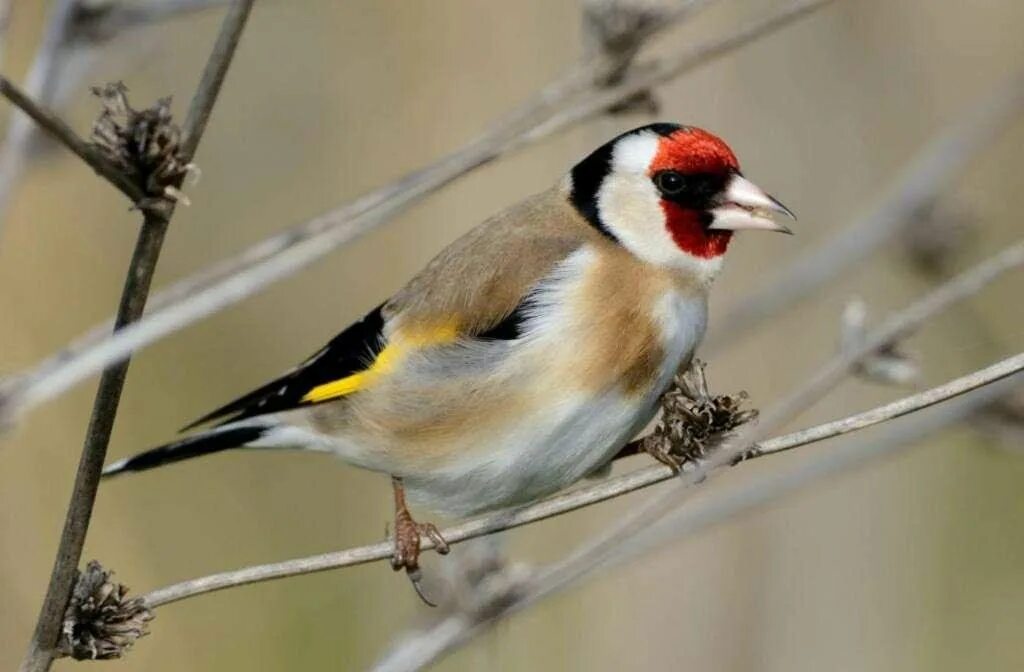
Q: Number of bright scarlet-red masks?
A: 1